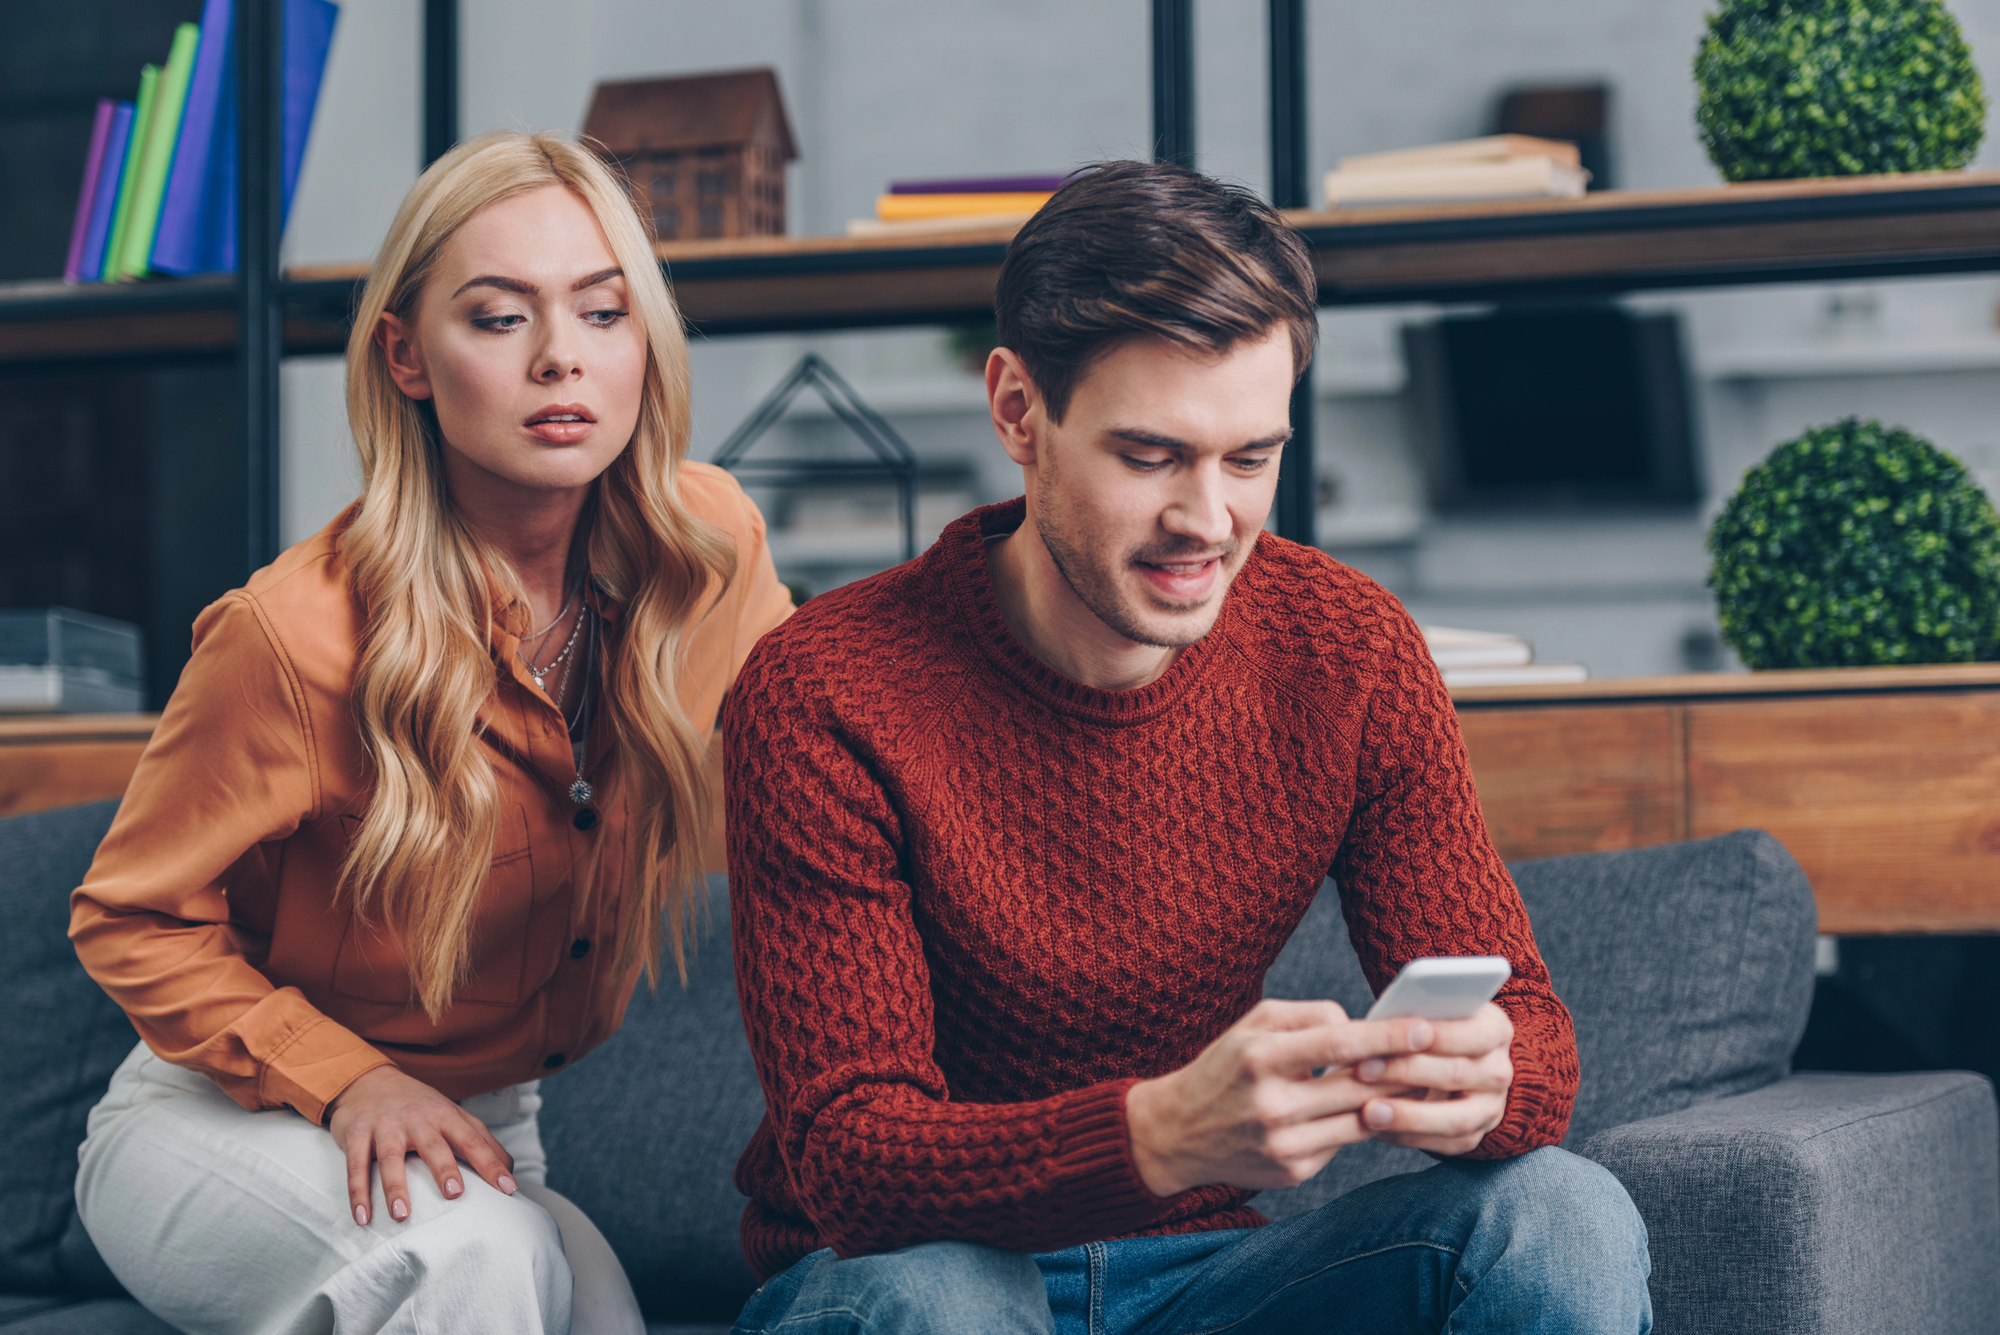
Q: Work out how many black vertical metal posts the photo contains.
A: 4